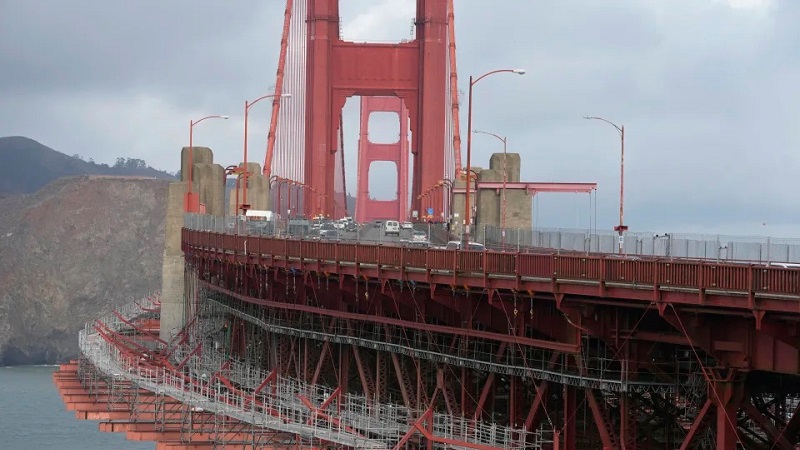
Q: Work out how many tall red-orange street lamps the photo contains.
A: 5